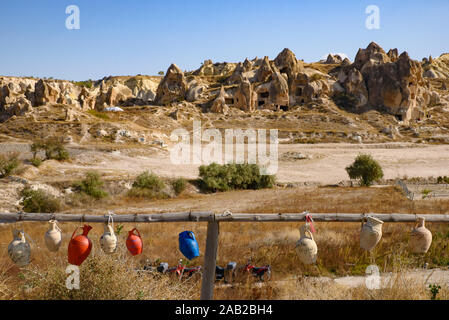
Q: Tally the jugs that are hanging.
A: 9